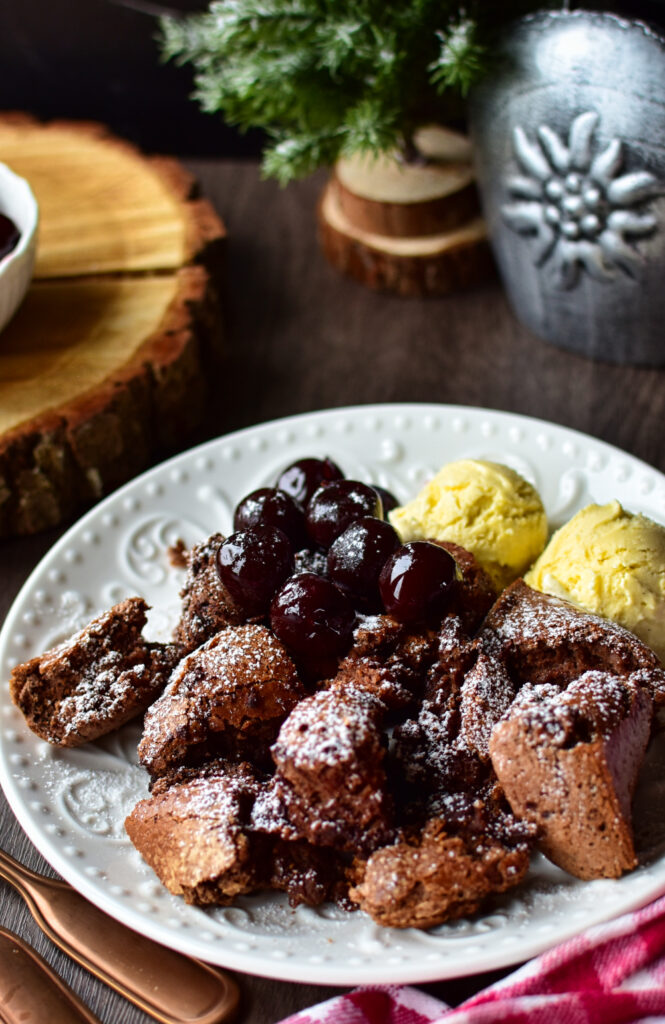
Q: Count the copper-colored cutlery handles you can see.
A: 2